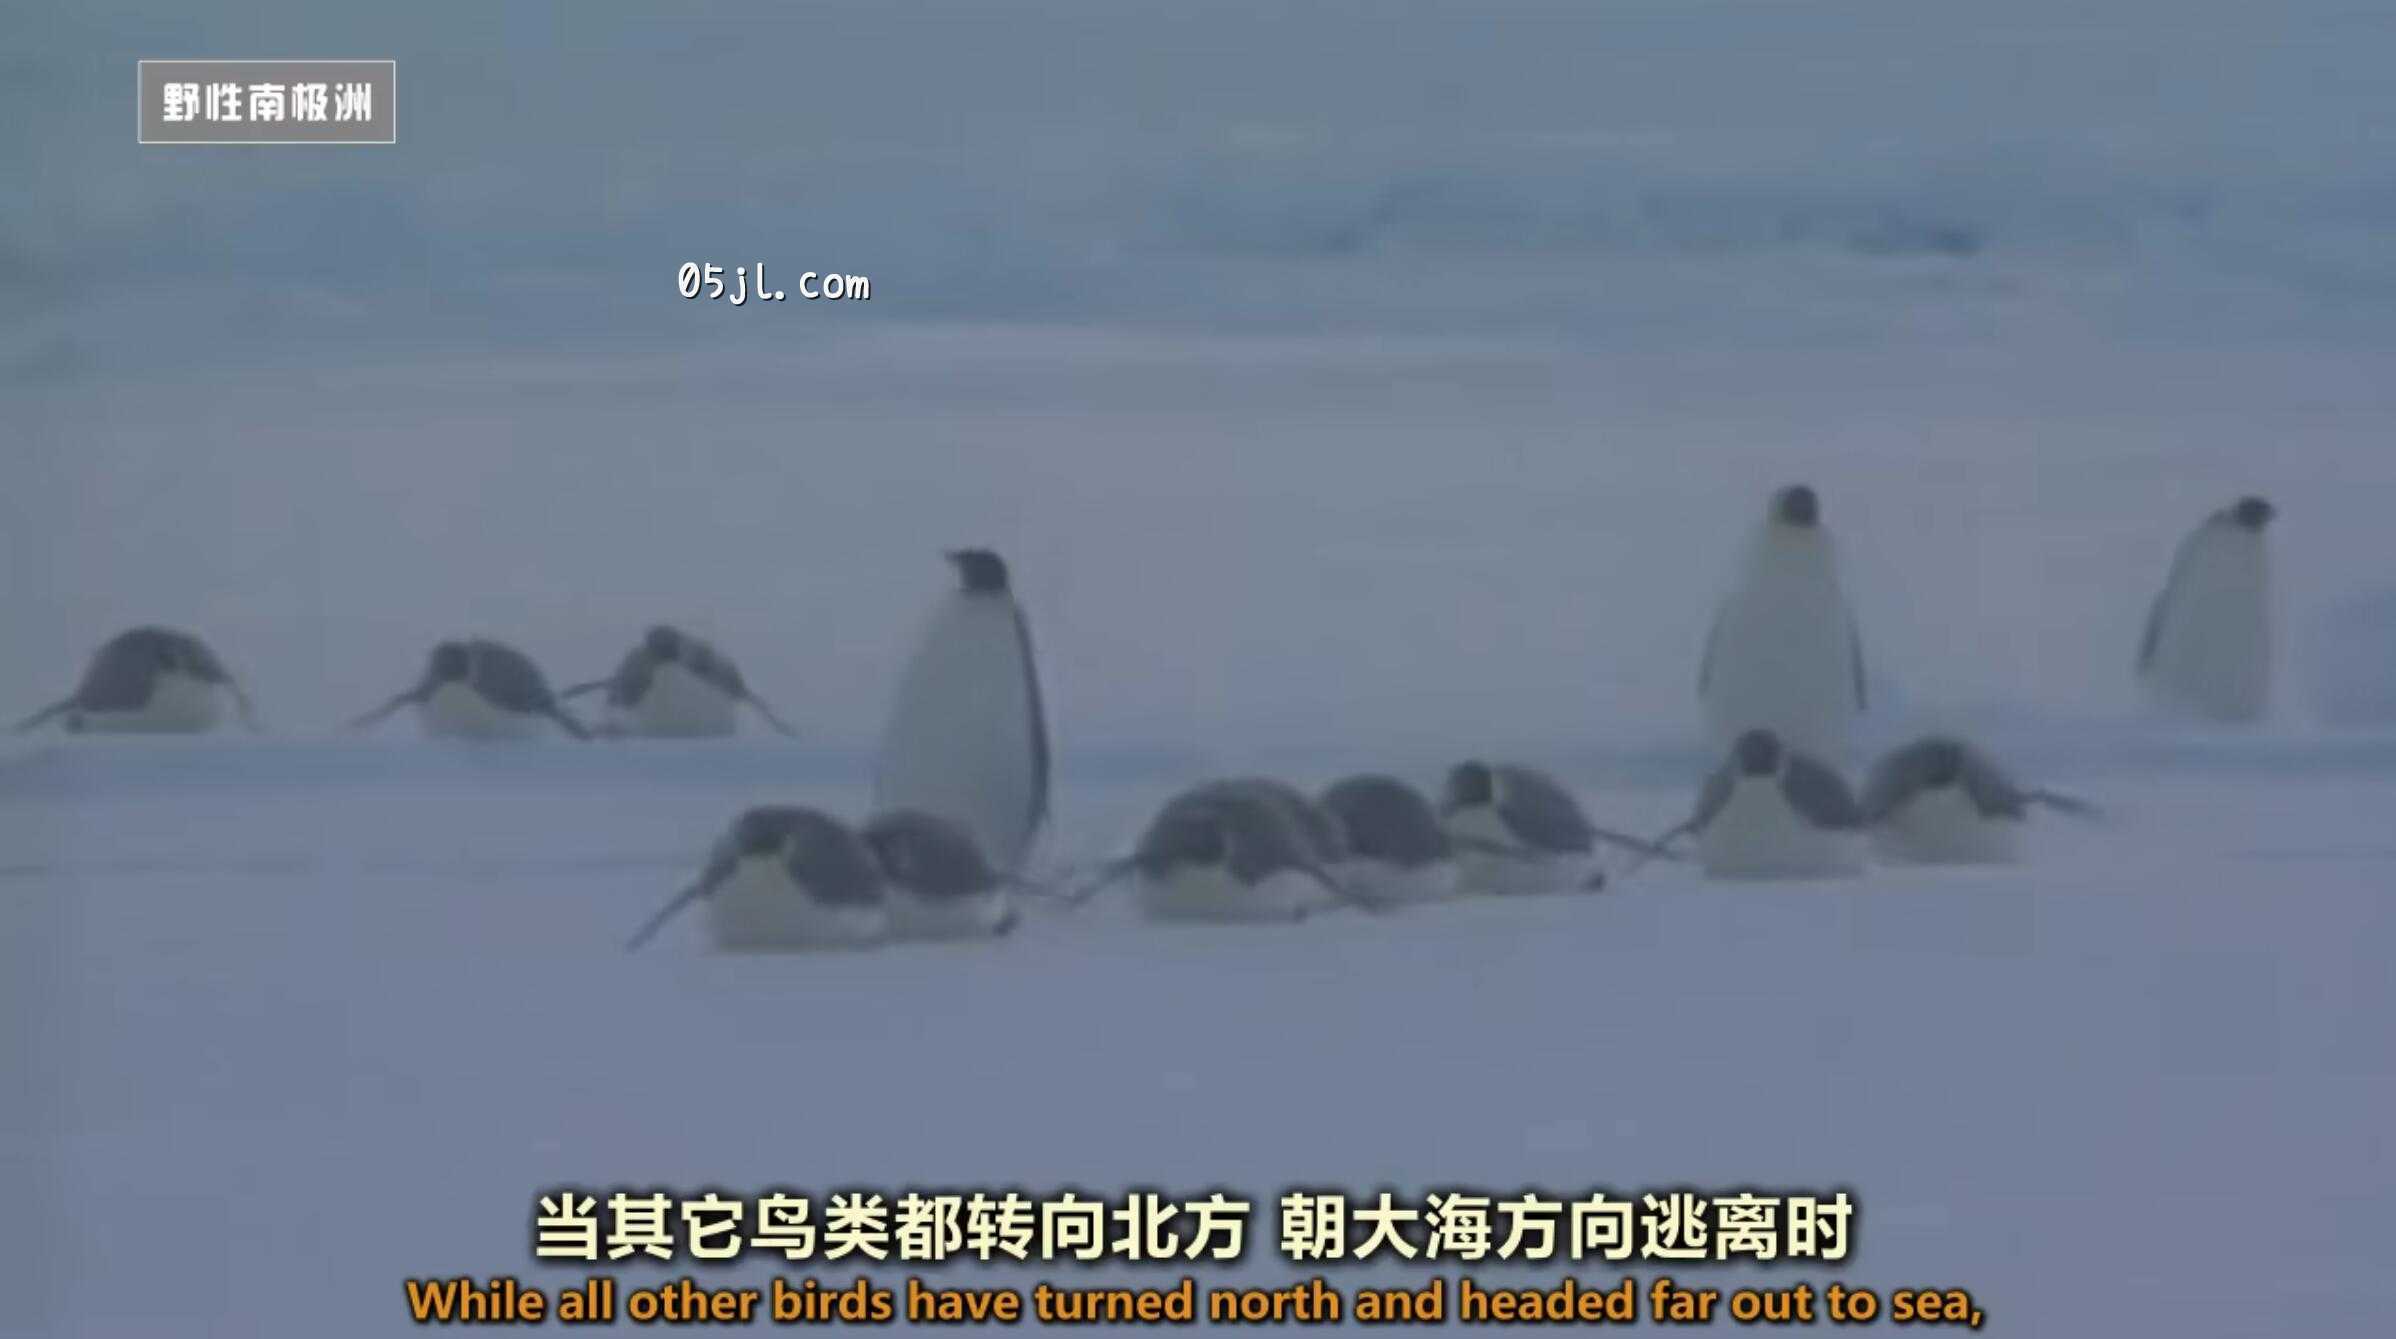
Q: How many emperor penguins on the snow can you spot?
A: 14